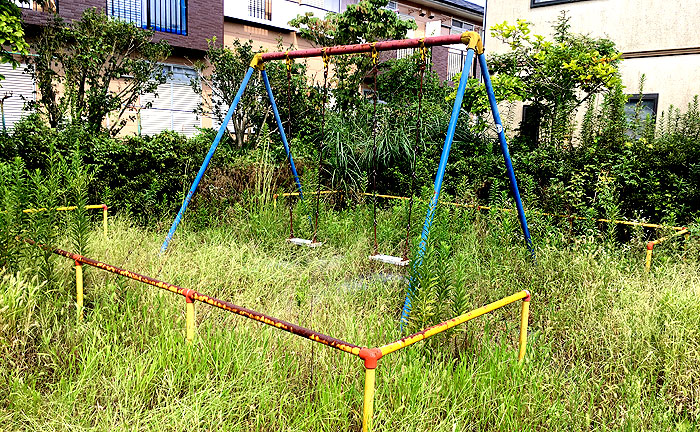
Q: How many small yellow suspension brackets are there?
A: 4